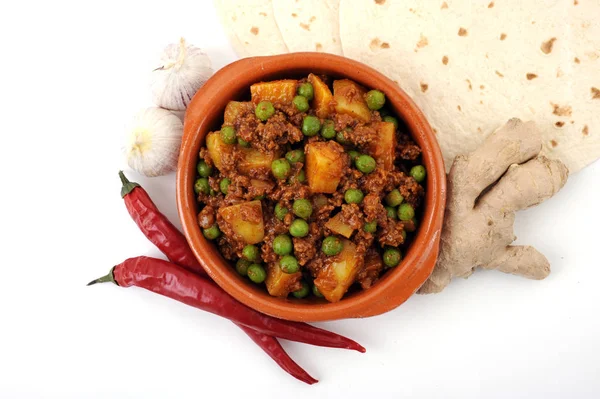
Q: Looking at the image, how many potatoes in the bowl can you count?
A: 12